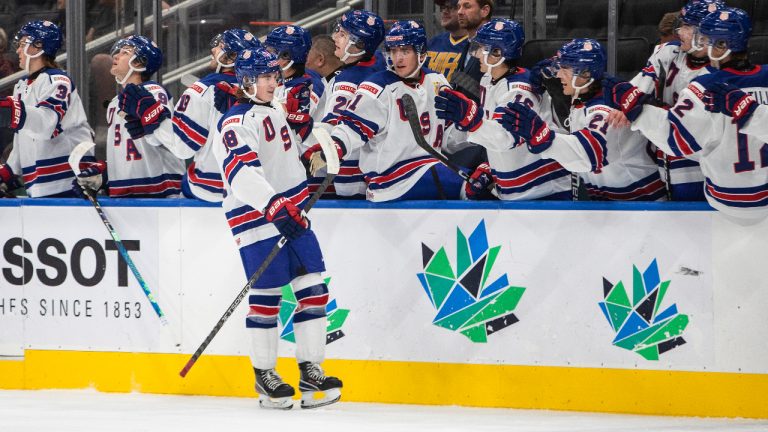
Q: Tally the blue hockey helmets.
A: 11